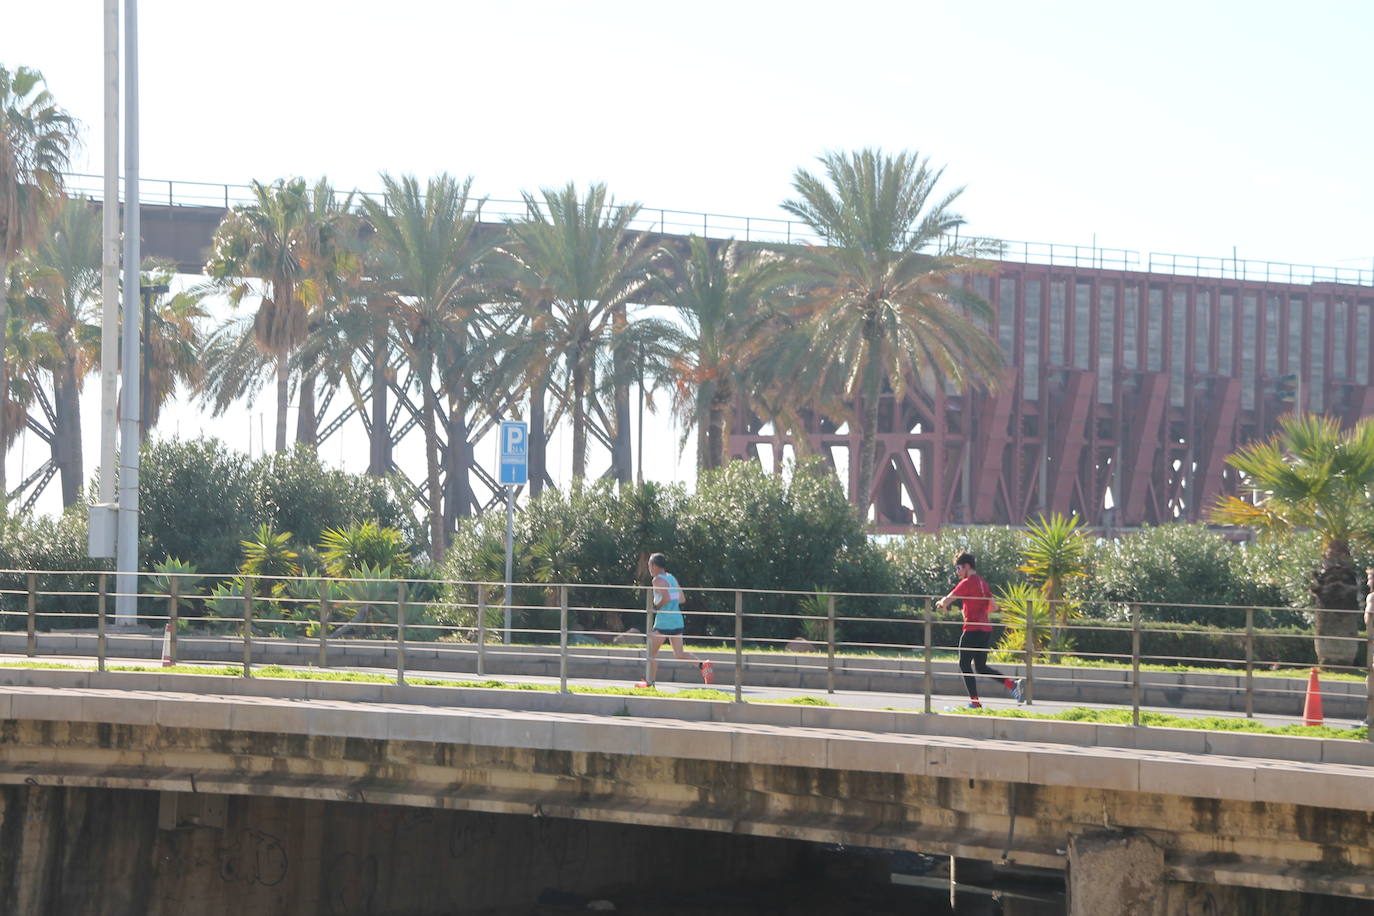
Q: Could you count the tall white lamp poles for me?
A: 2